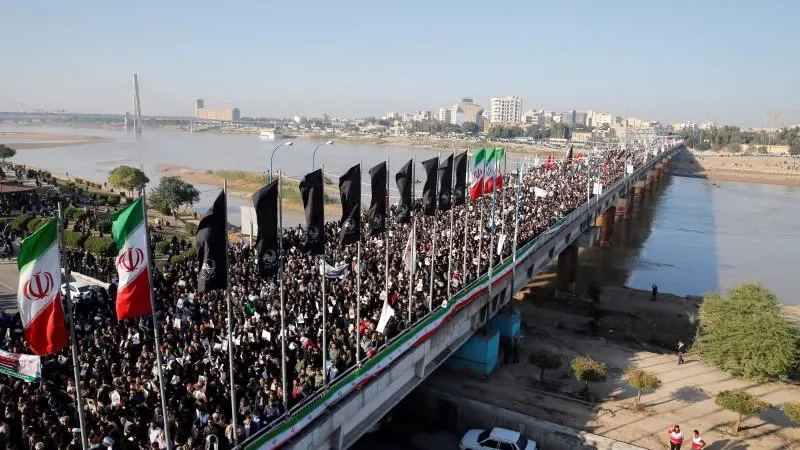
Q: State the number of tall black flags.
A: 9